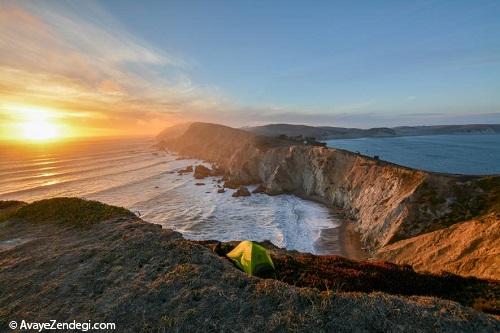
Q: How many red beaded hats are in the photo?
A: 0